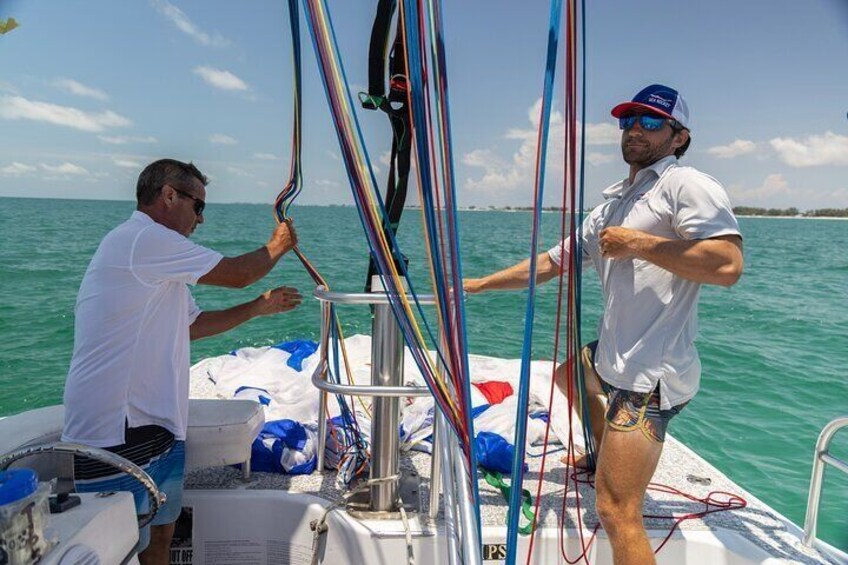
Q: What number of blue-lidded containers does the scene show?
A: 1